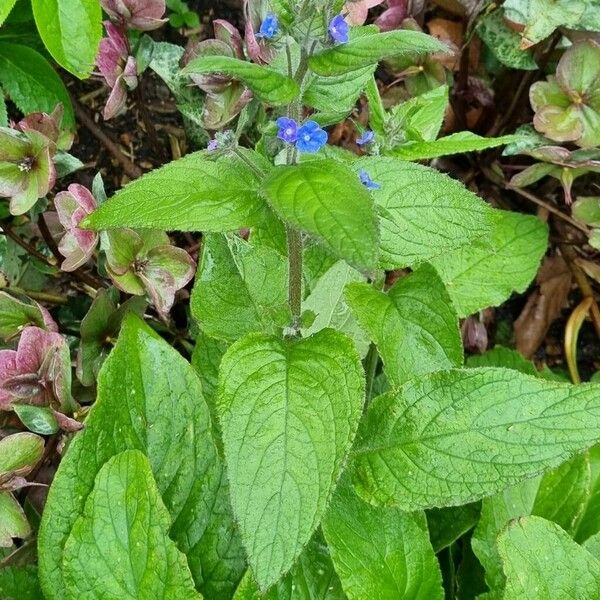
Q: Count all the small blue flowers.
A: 6